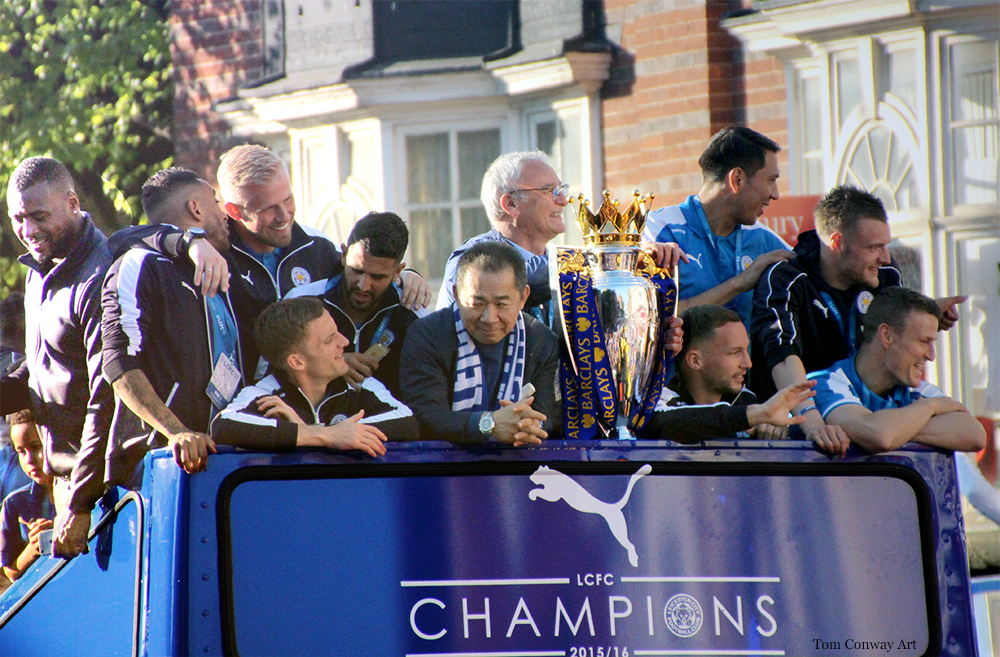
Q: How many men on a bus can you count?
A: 11